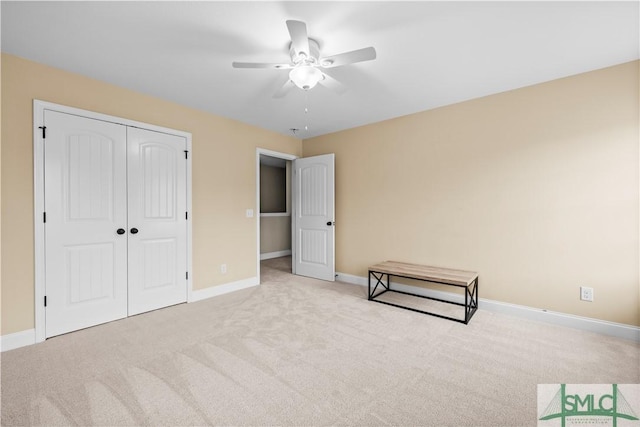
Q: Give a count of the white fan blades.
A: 5